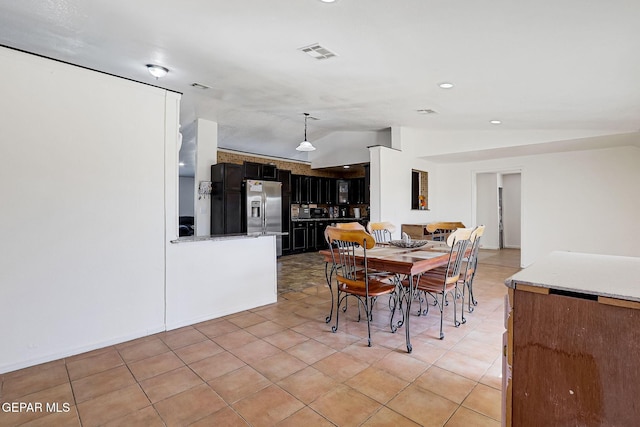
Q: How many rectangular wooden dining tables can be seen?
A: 1